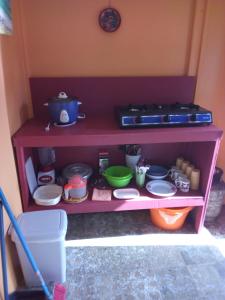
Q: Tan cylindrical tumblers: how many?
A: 4